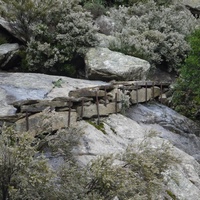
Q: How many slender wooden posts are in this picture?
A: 10